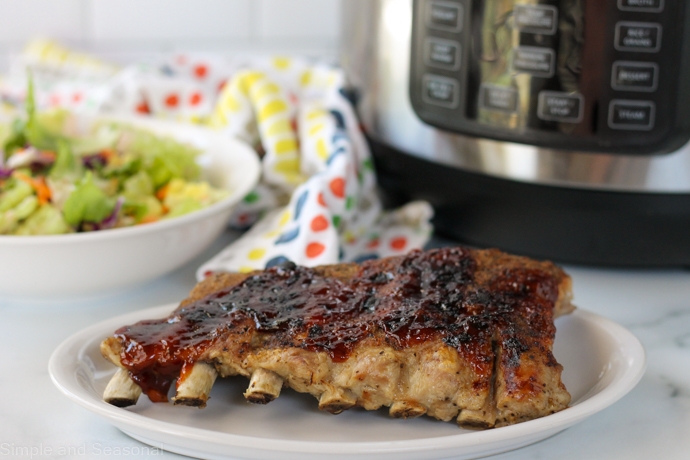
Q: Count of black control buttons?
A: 11